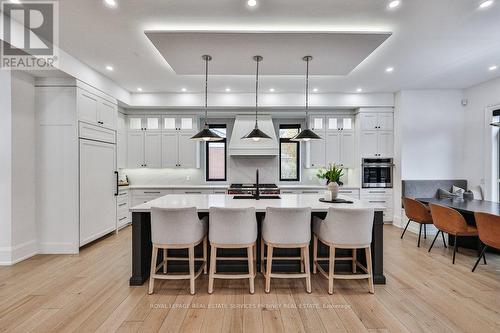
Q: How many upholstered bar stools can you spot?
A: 4